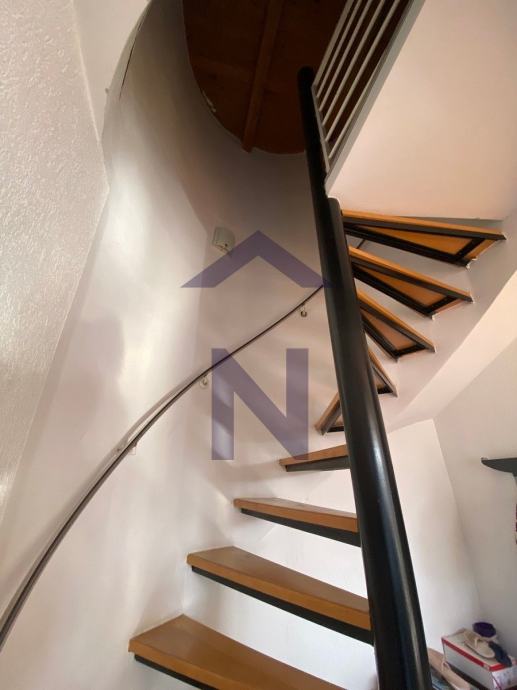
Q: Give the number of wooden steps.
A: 9